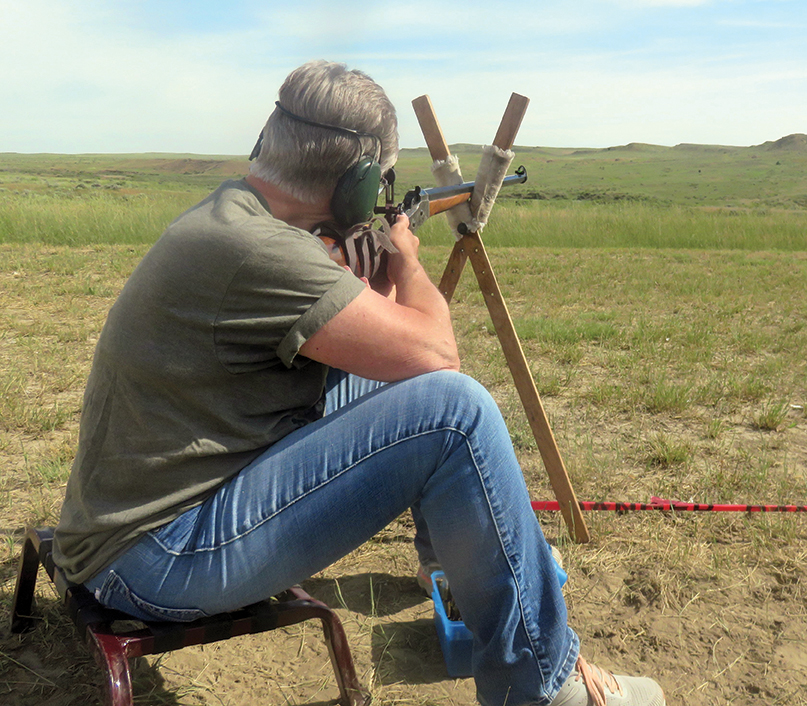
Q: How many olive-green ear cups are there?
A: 1